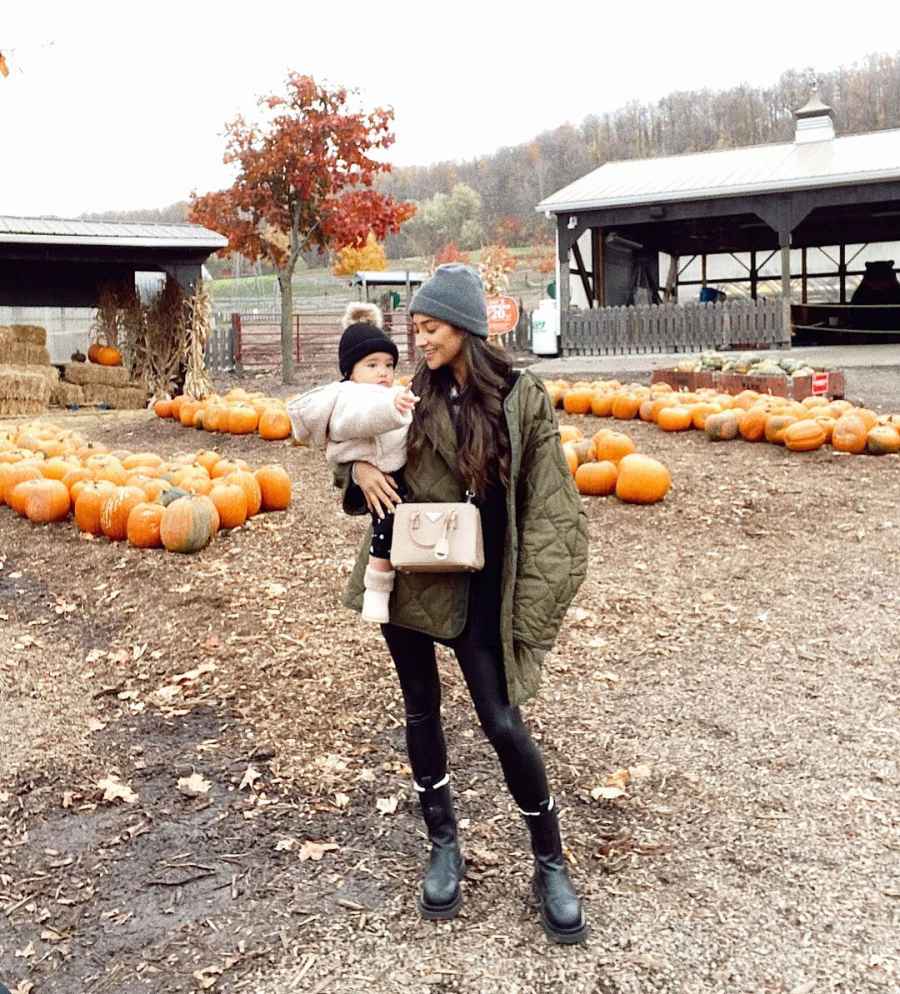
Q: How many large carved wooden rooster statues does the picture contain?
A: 0